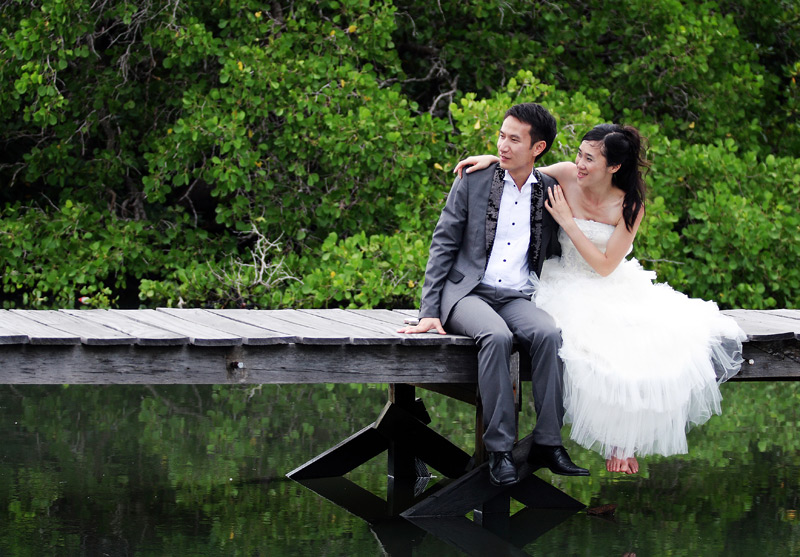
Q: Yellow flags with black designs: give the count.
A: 0